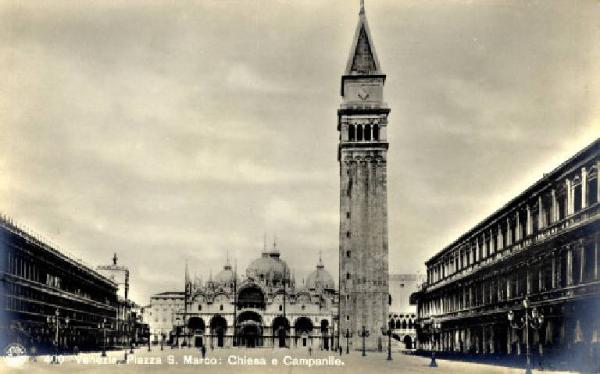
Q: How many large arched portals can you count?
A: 5